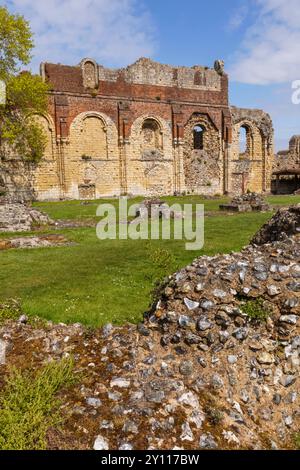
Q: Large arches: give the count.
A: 5